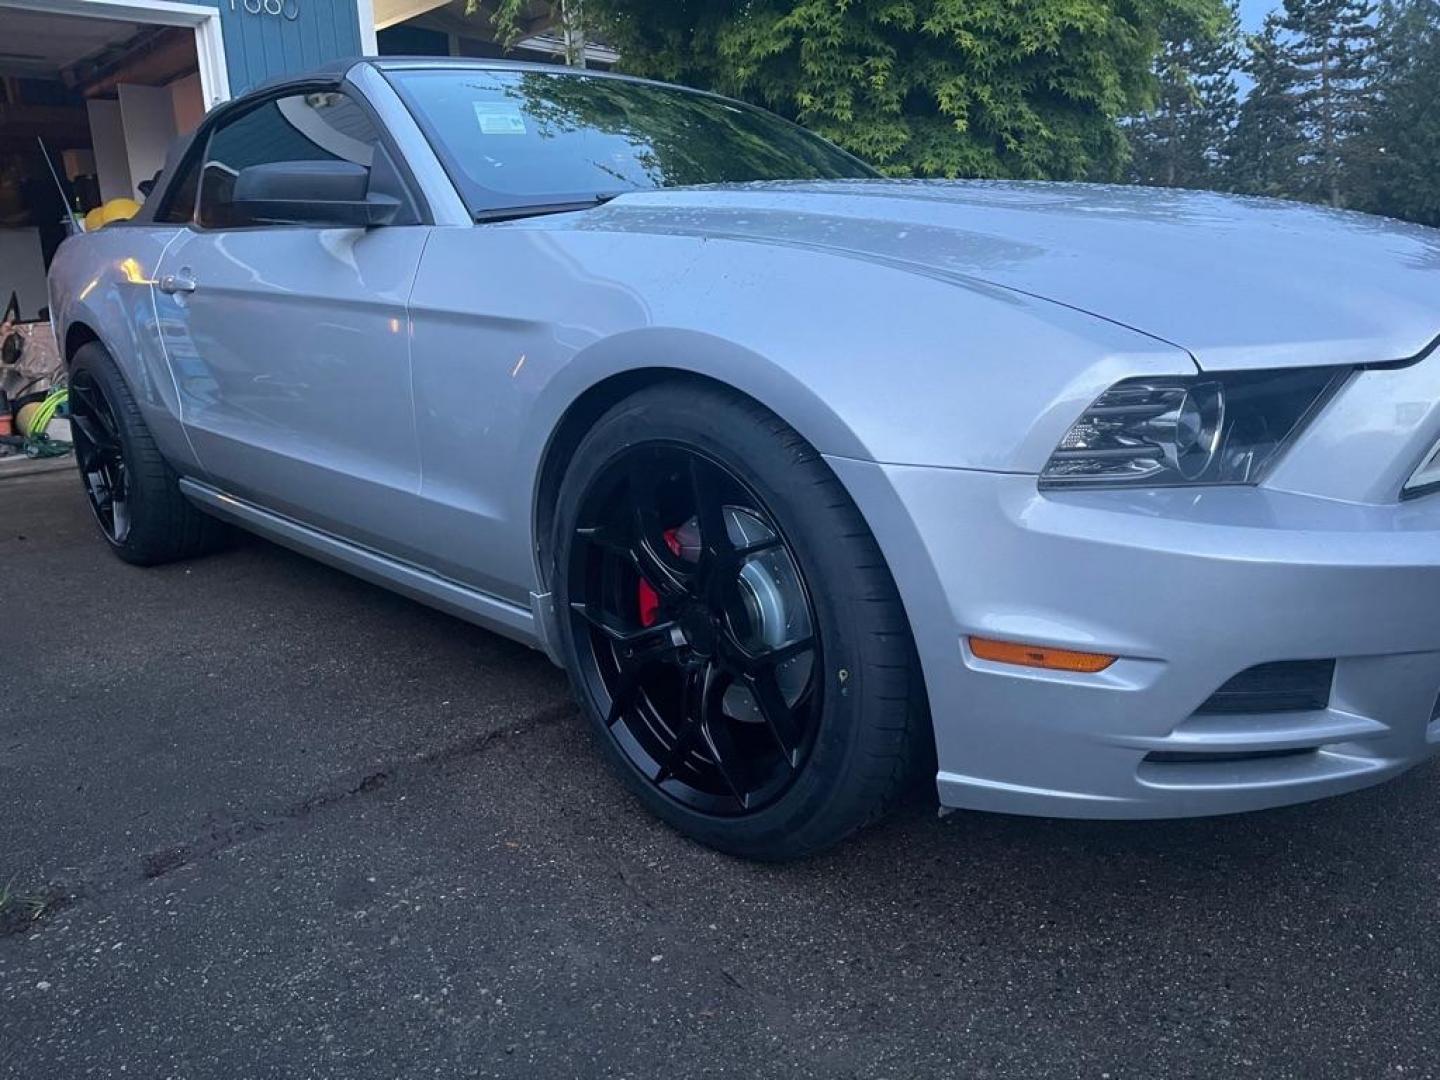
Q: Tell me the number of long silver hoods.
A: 1